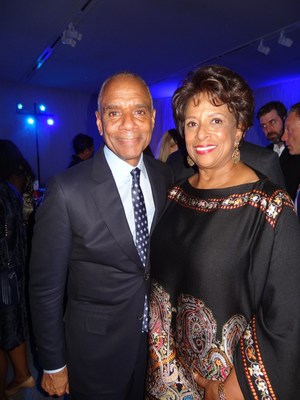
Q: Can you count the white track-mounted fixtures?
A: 4